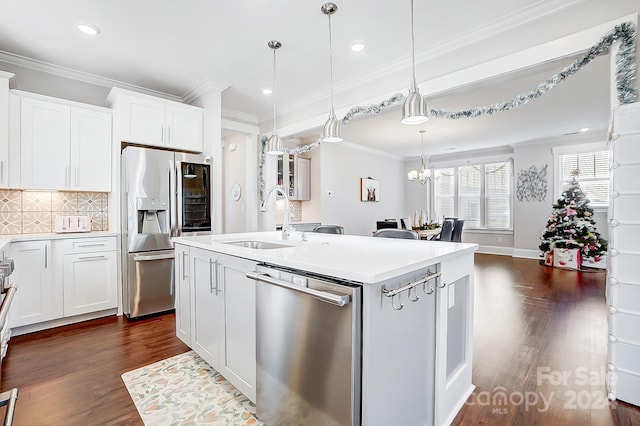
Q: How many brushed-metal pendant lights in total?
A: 3